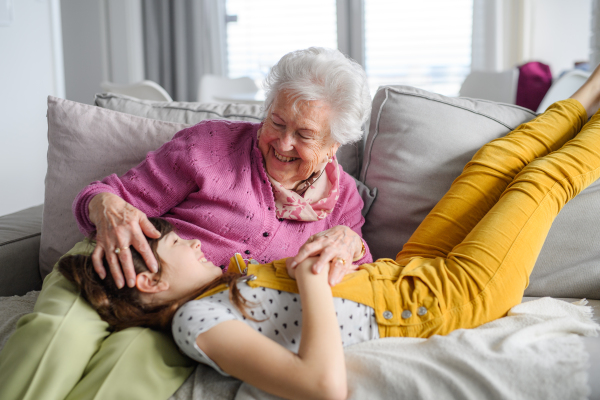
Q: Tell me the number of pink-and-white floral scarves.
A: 1